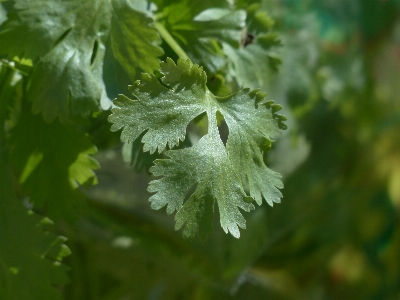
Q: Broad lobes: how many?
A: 3